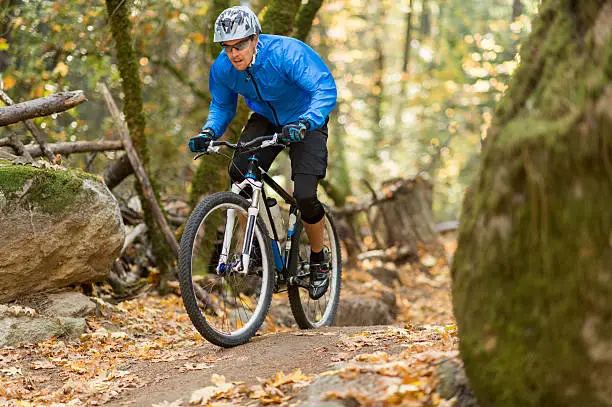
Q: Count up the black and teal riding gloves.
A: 2